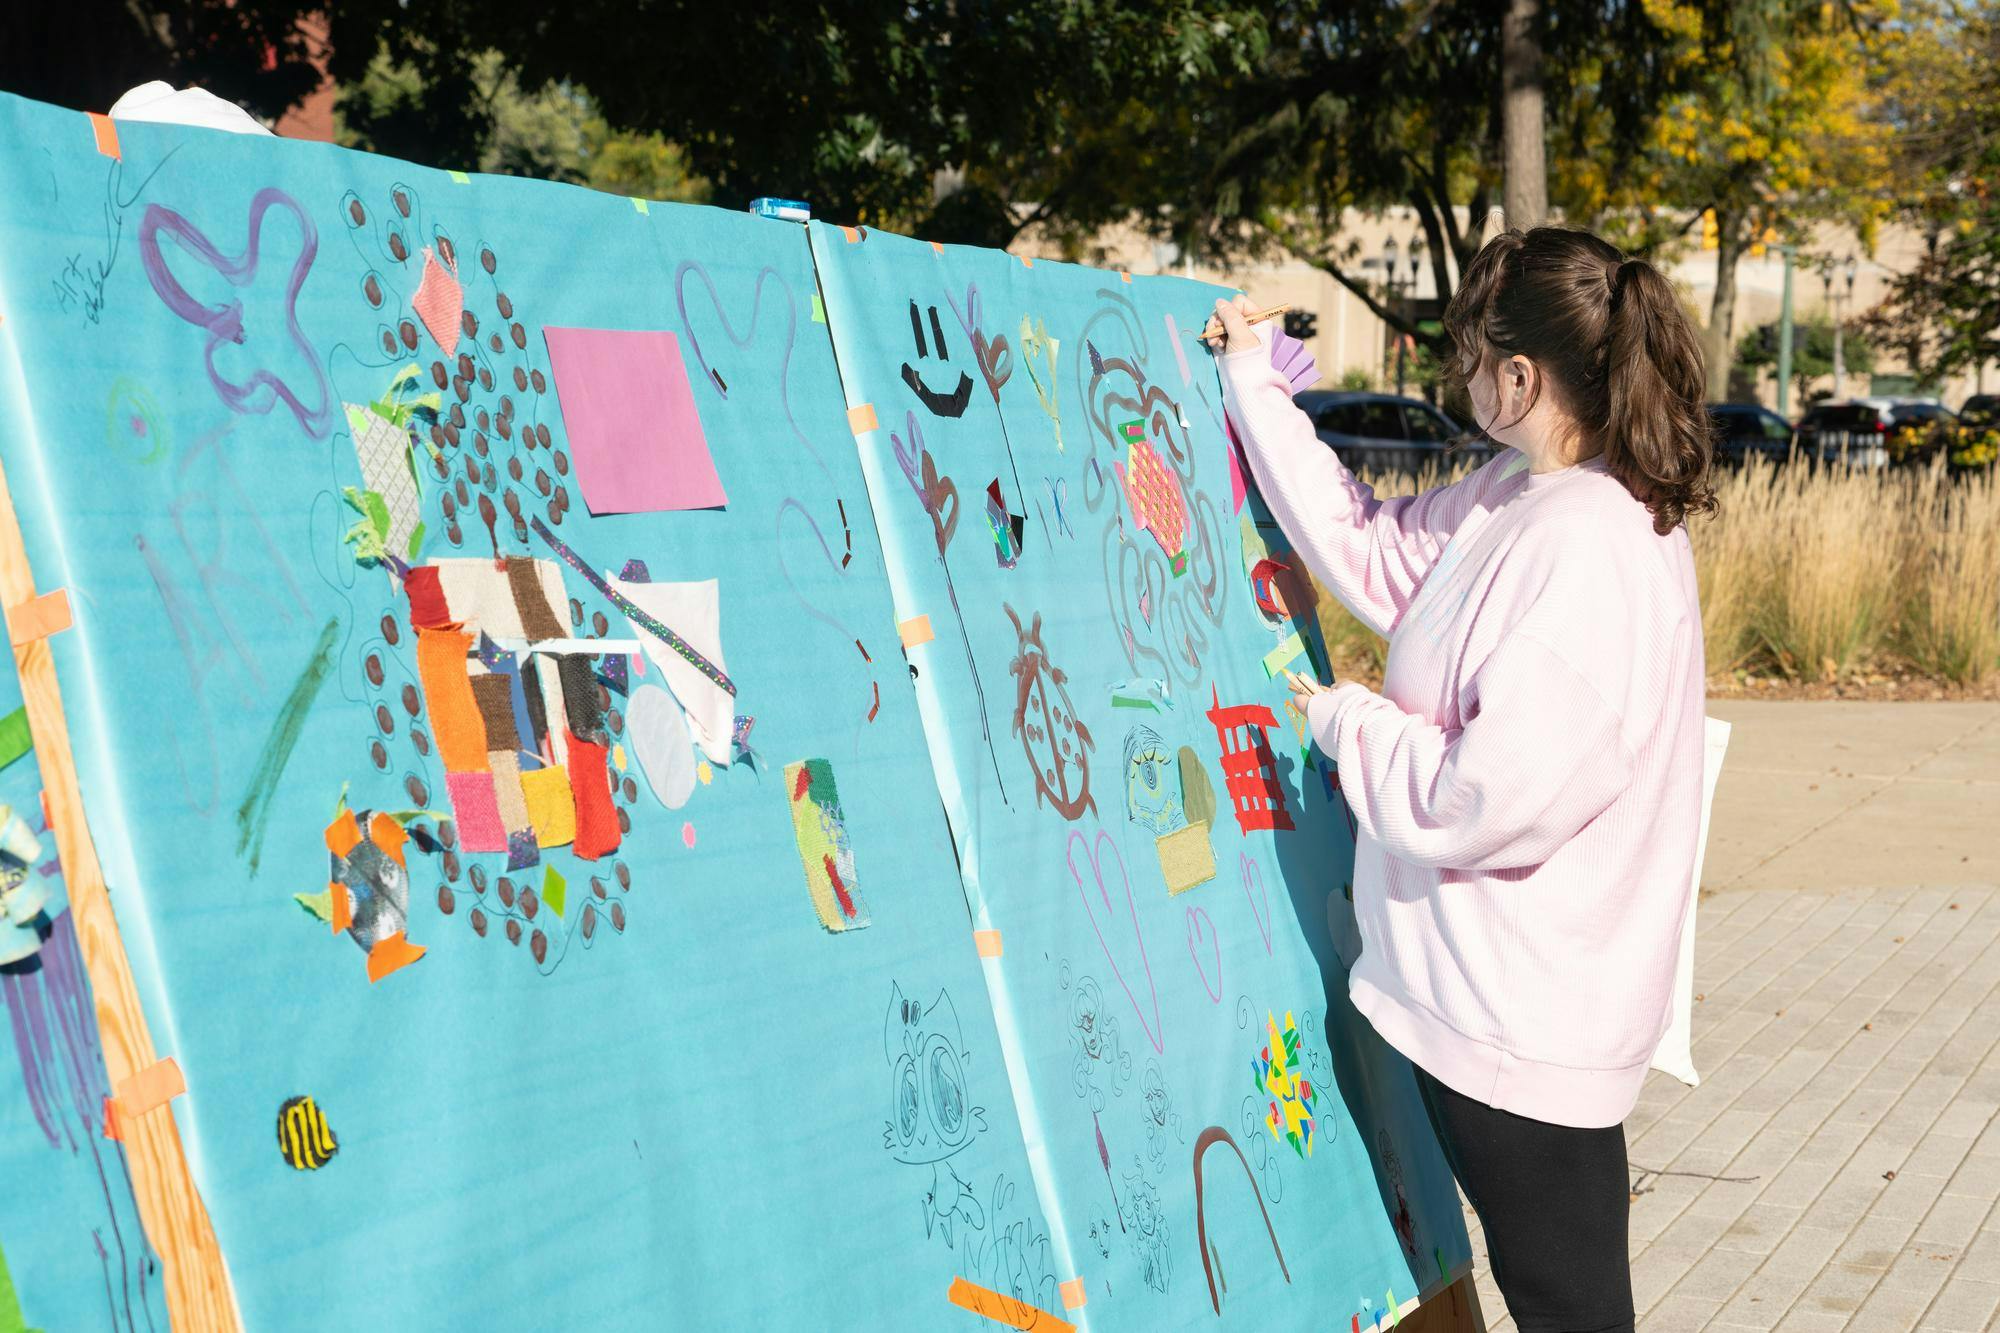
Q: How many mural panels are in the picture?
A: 3